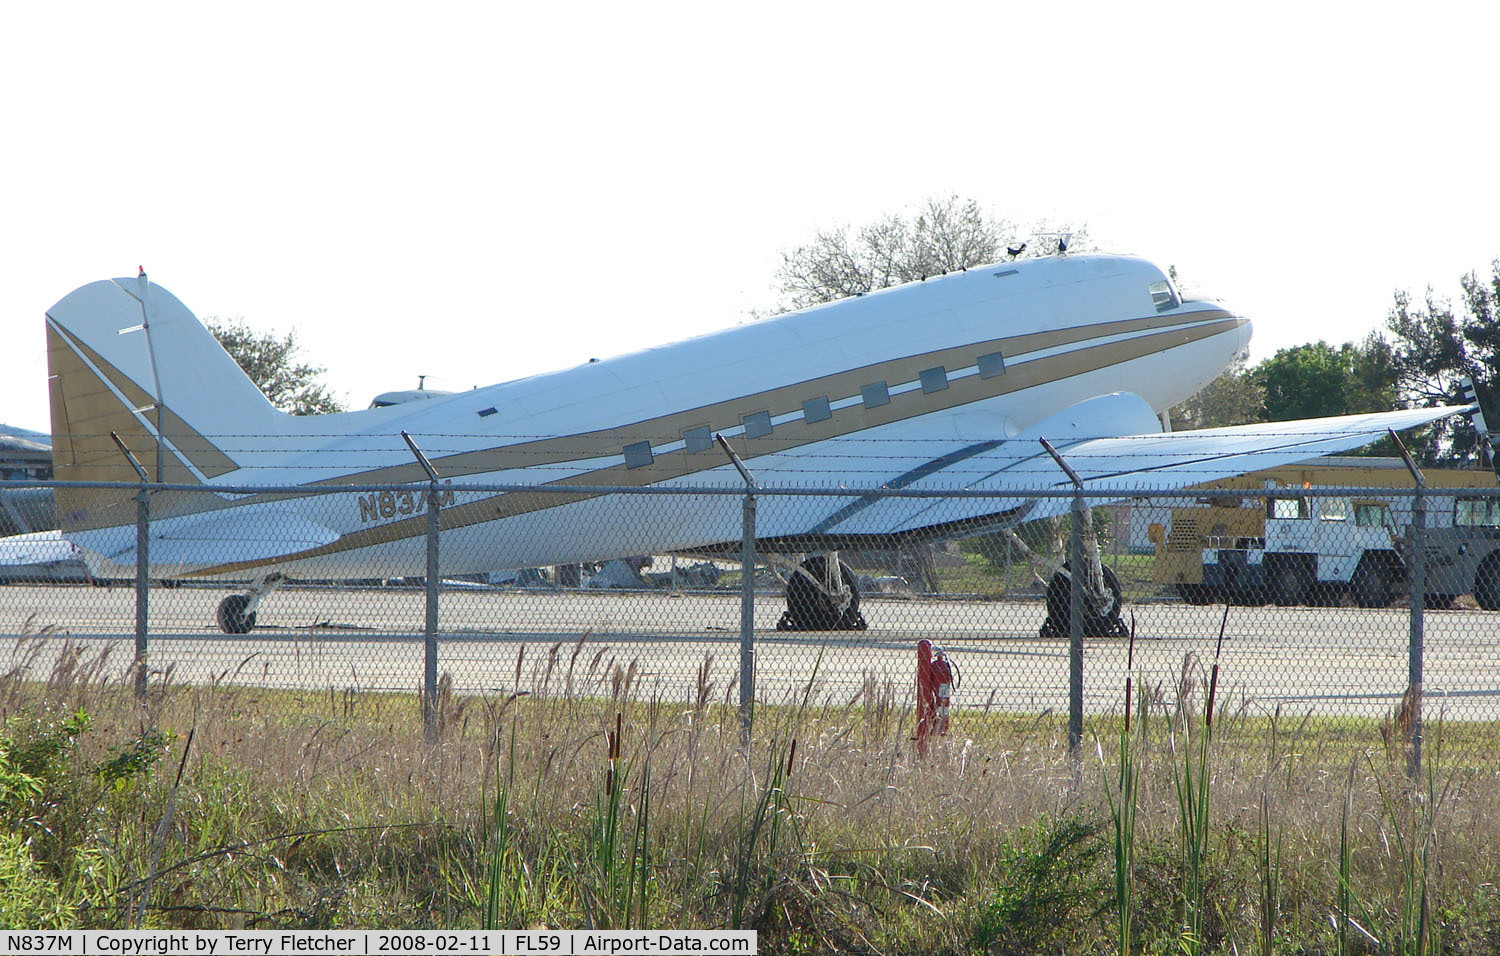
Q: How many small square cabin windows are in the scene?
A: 7